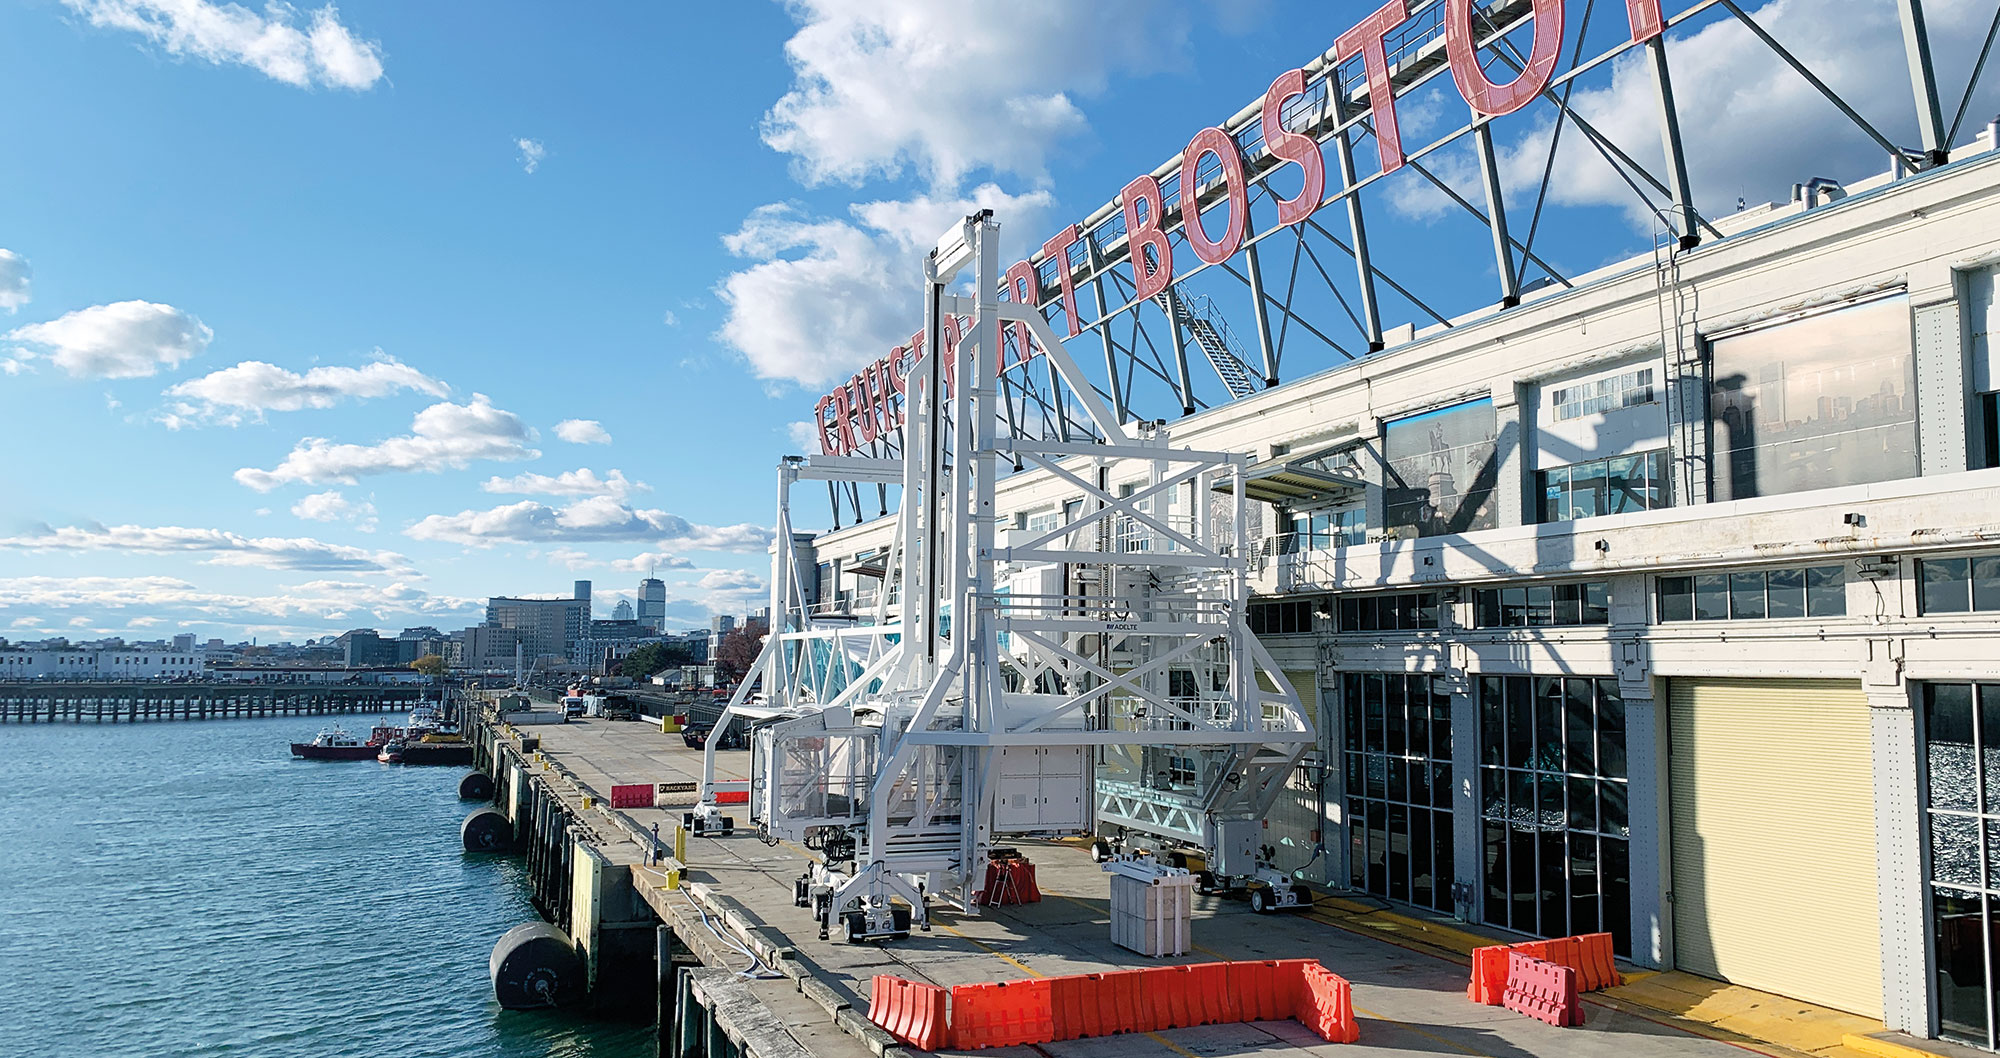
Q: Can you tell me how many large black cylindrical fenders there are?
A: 3